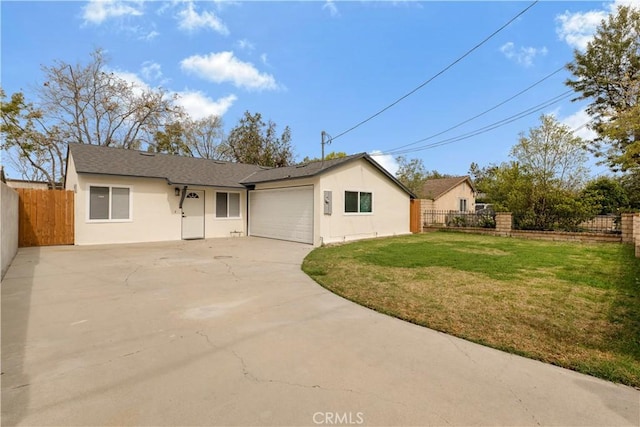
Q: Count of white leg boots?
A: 0